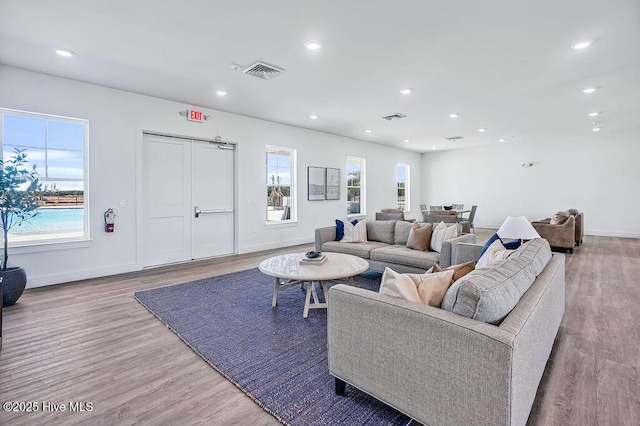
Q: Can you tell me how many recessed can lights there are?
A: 15